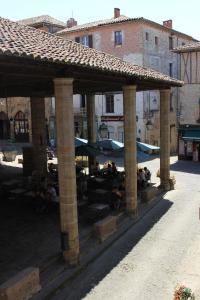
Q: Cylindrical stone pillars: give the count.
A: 5